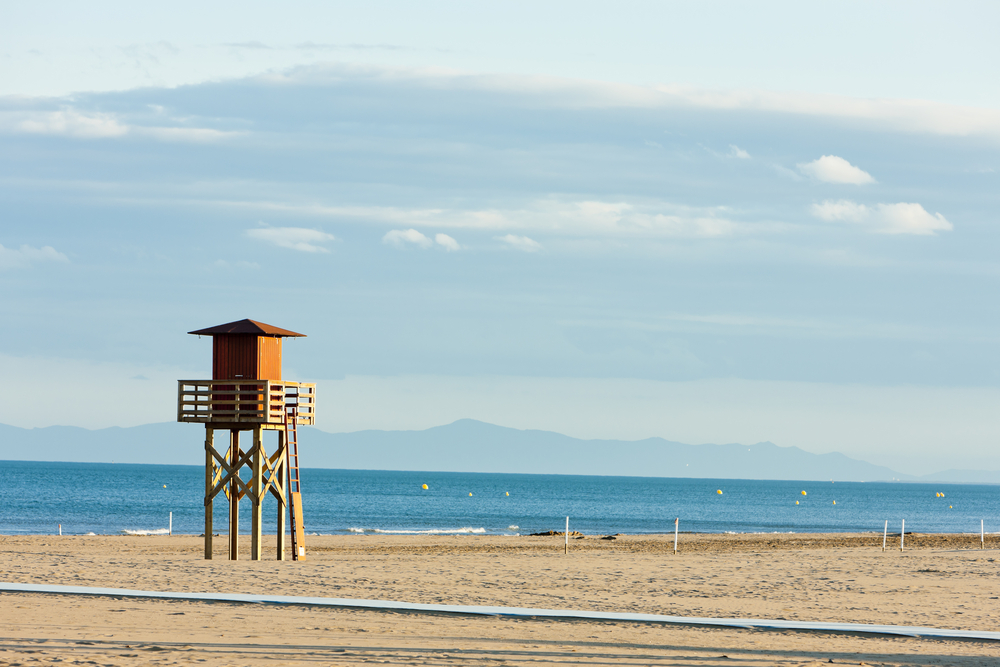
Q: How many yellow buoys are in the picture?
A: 11